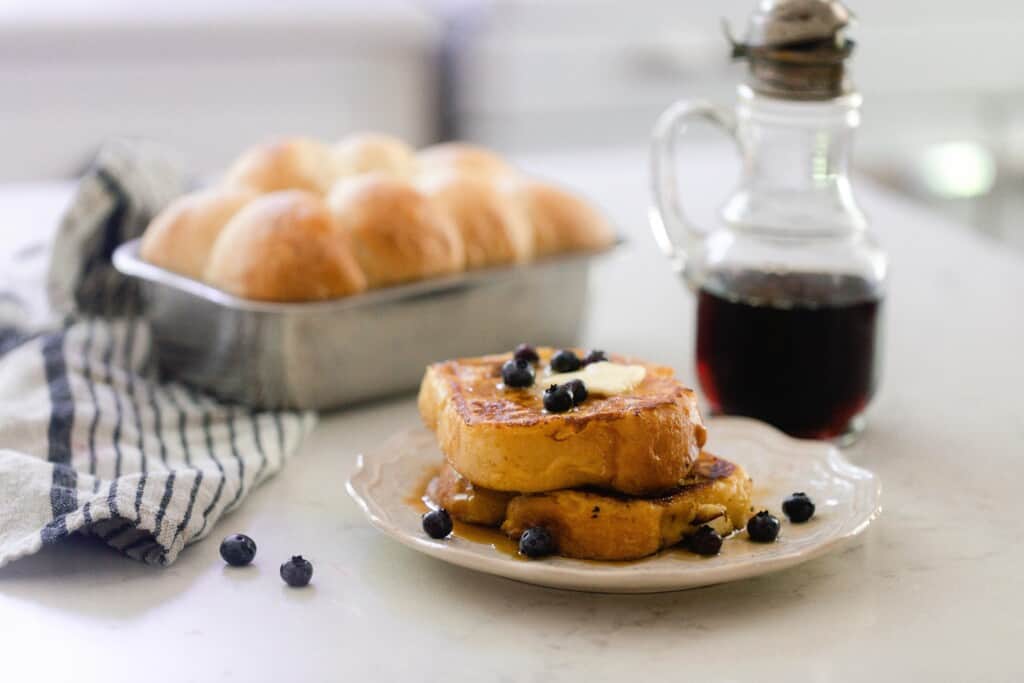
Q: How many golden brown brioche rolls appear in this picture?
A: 8